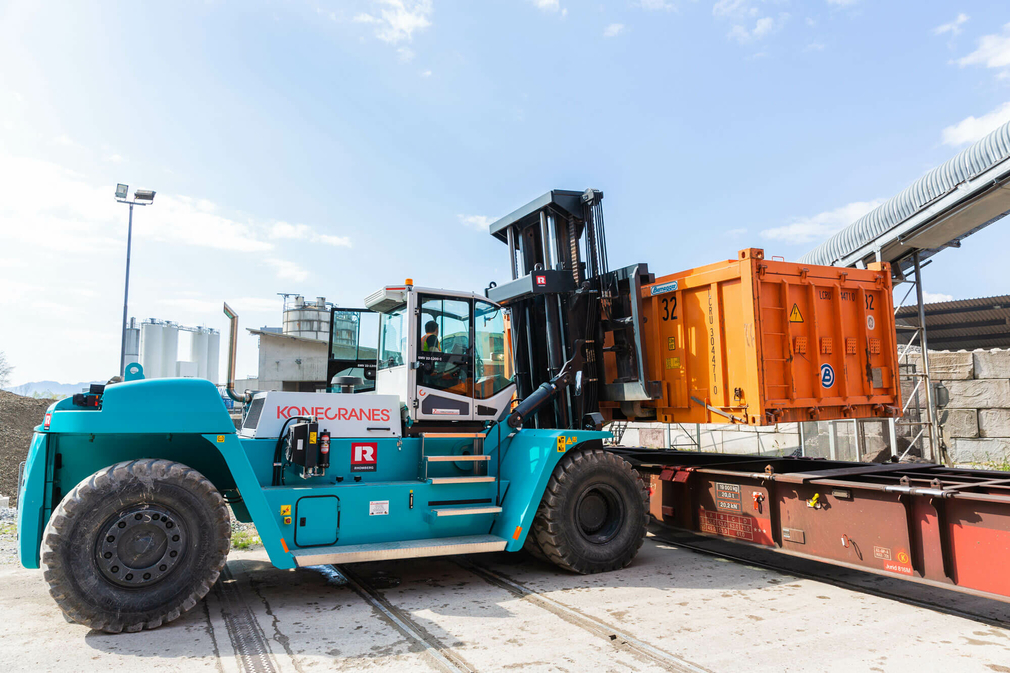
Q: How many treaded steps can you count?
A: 5